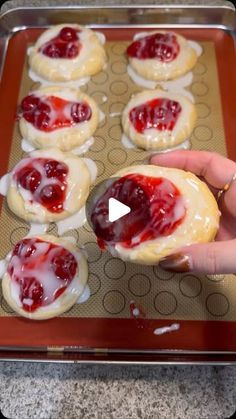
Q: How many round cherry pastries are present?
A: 7